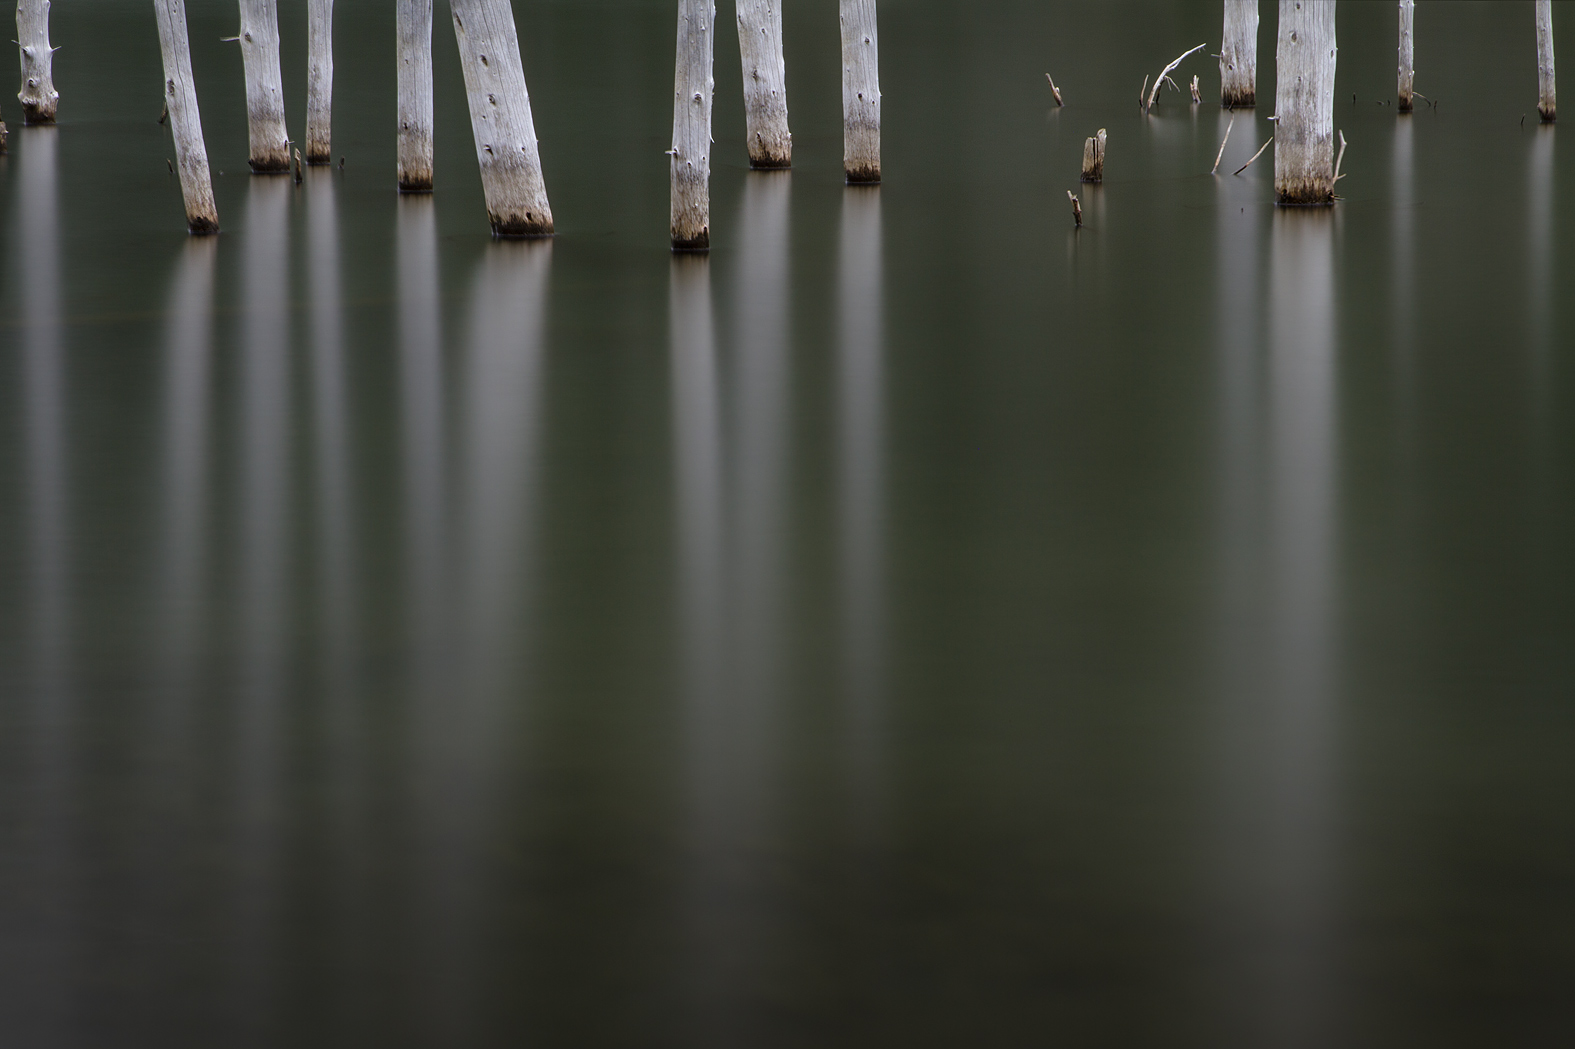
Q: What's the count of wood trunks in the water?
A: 13